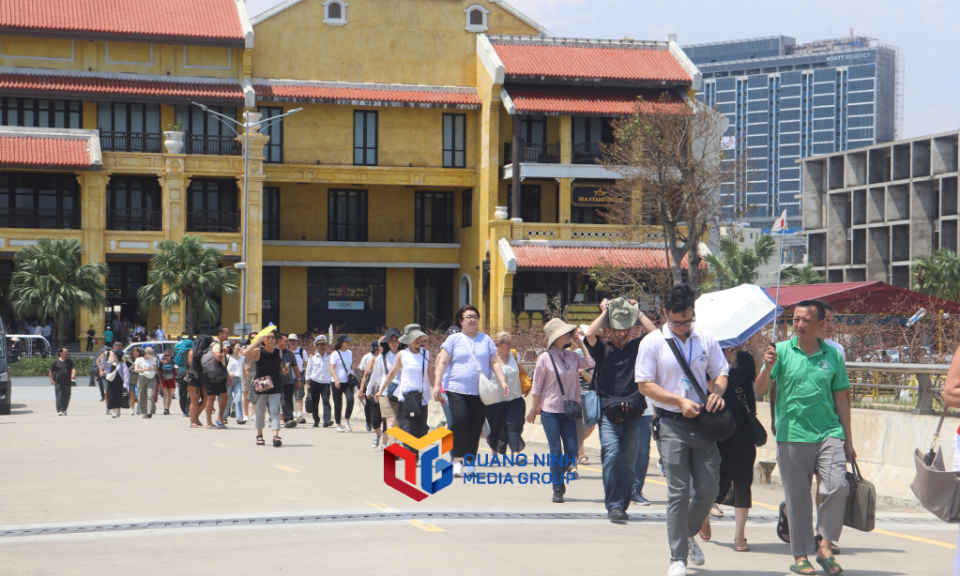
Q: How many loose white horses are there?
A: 0